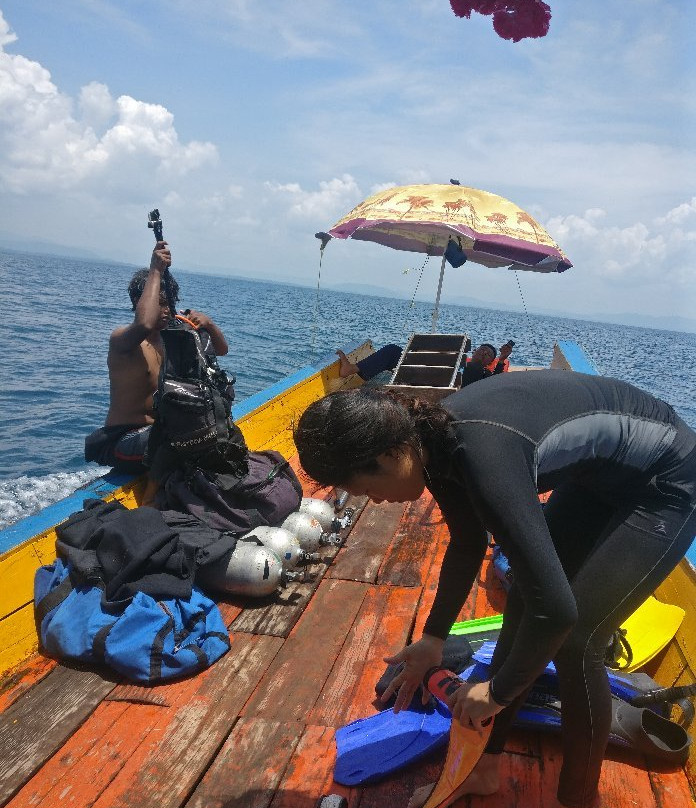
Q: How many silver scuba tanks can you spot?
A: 4